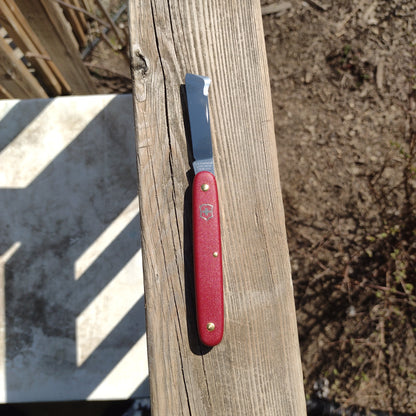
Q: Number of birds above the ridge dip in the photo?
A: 0